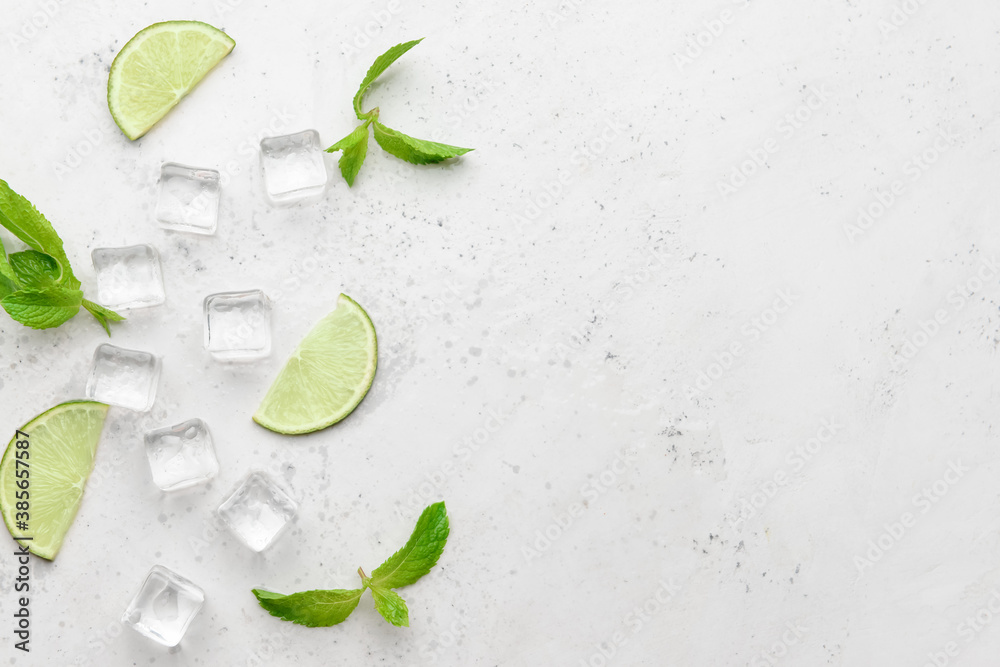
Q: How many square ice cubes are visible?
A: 8